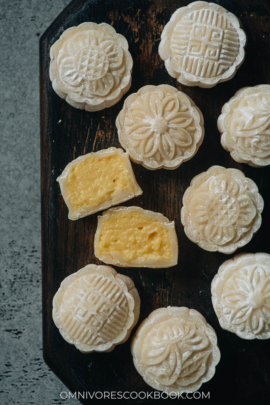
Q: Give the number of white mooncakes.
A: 8